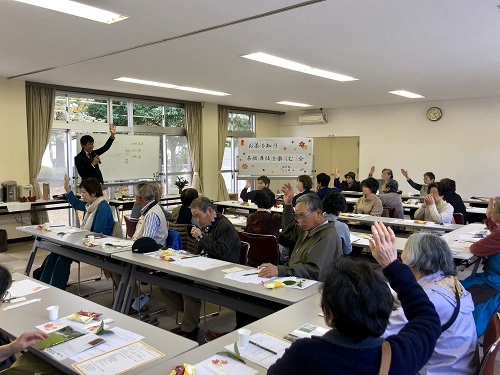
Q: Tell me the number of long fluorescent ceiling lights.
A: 5